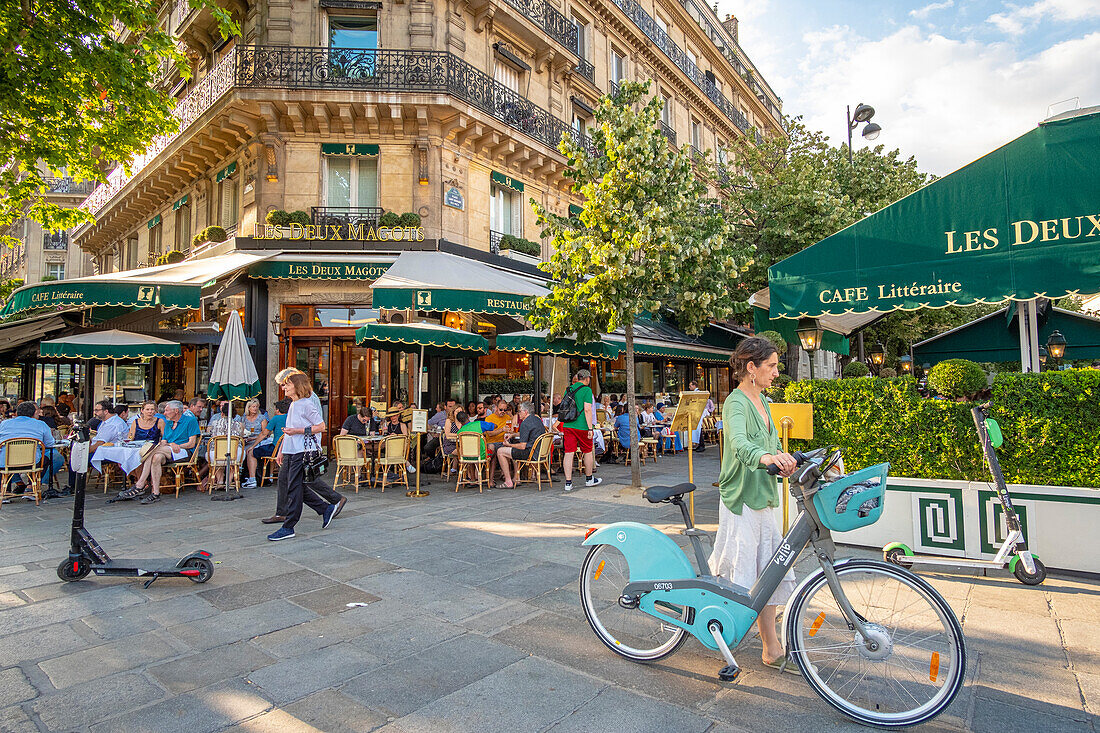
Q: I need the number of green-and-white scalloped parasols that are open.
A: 3